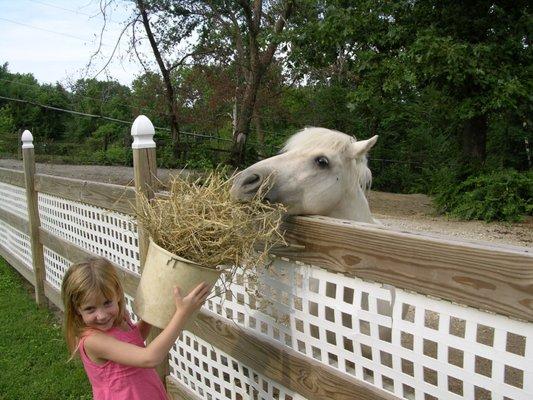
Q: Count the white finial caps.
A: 2